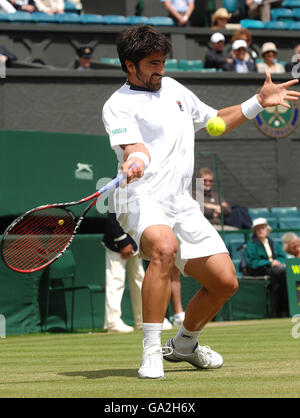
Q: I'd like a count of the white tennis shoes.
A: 2